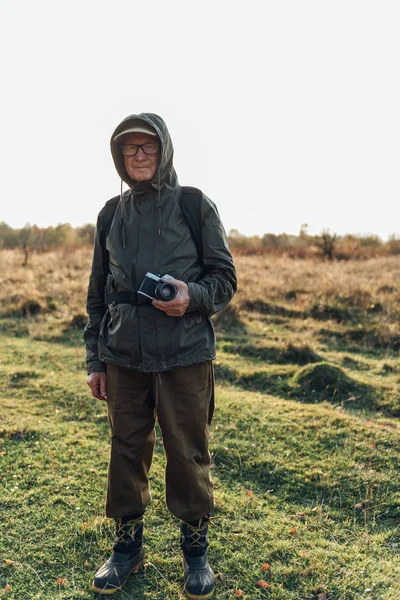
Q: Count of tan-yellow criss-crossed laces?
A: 2